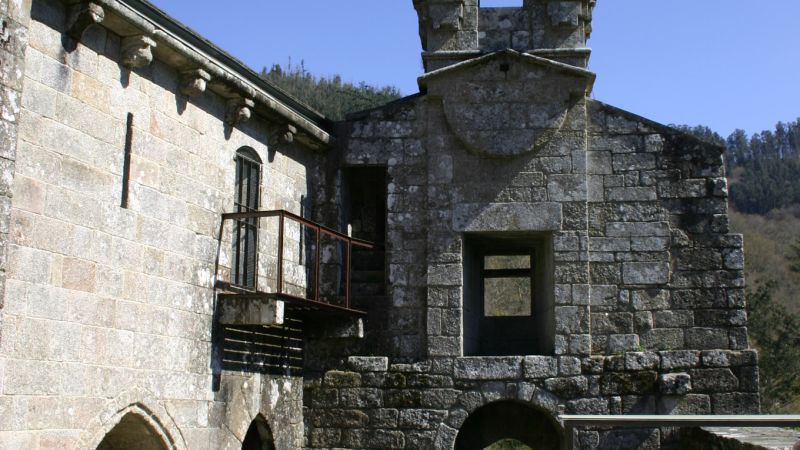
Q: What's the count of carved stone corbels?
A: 5